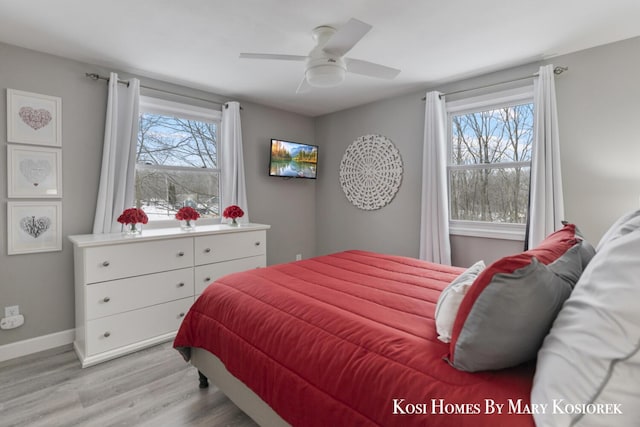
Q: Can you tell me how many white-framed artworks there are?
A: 3